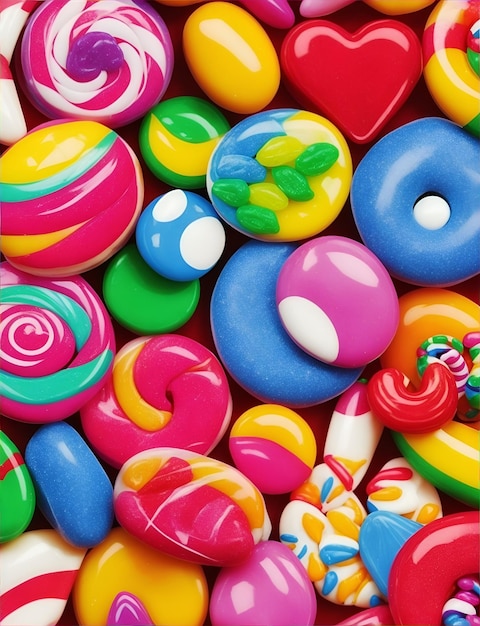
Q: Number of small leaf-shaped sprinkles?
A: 7